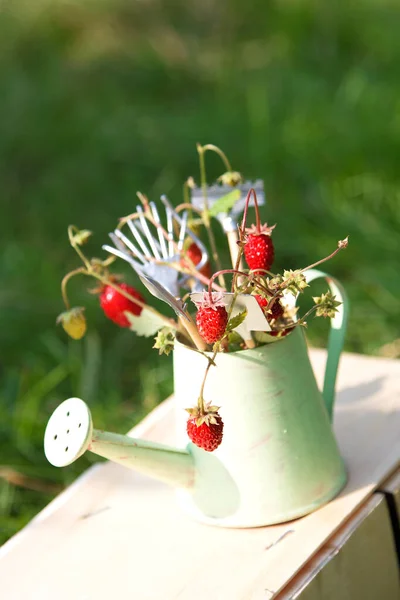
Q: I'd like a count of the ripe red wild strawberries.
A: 6